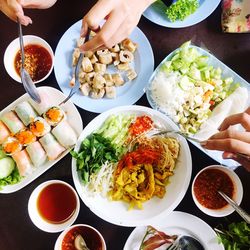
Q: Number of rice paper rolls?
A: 12